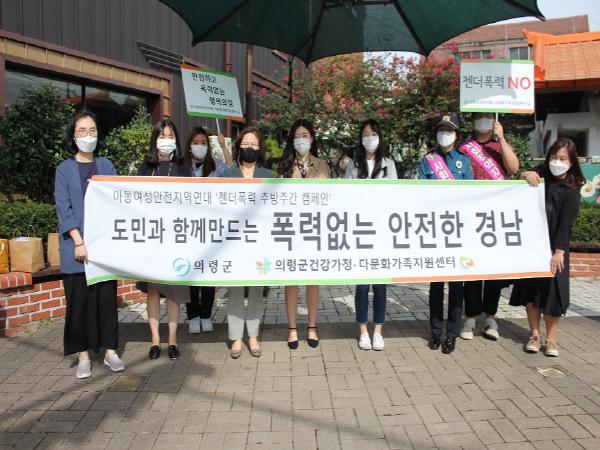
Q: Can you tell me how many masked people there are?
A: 9